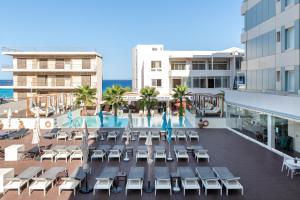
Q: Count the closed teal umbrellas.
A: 4